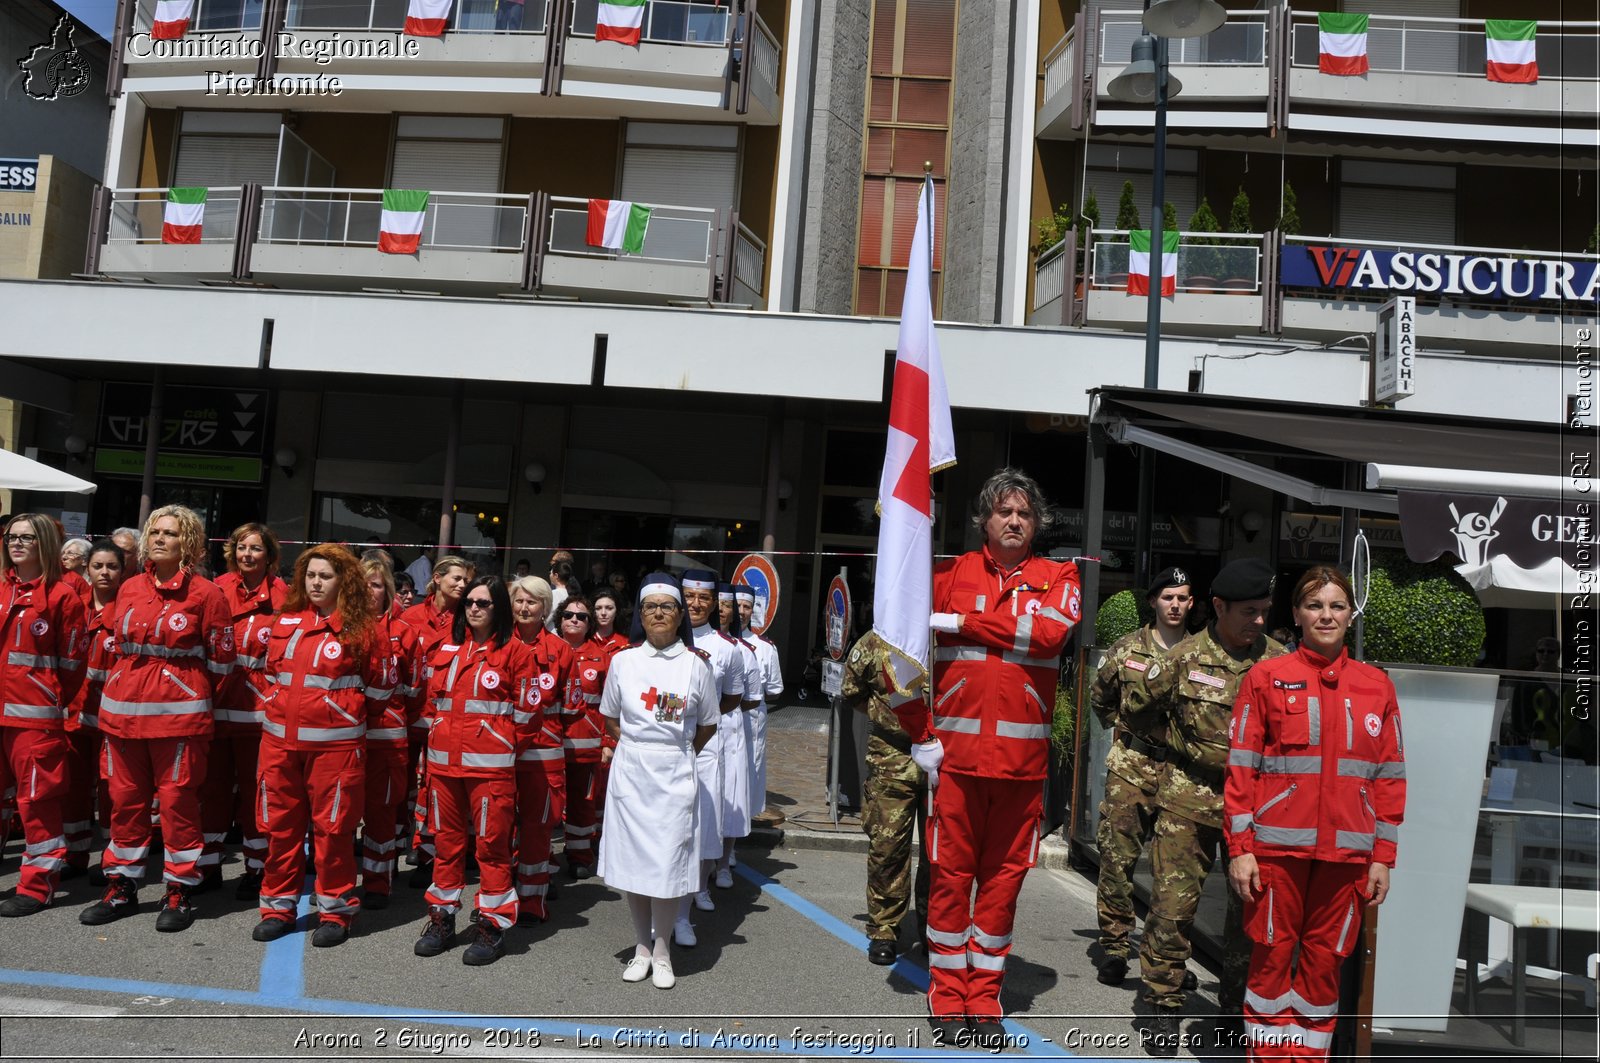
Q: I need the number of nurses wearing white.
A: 4